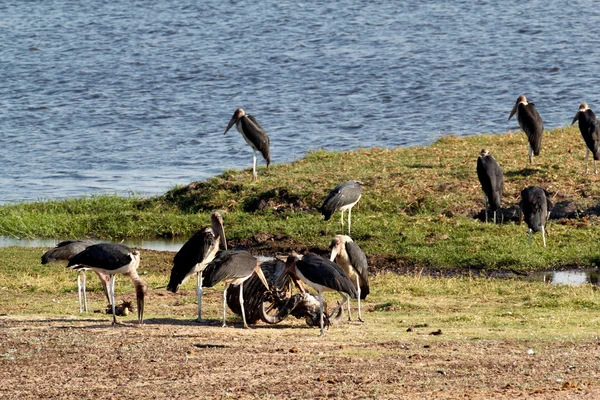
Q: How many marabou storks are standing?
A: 12